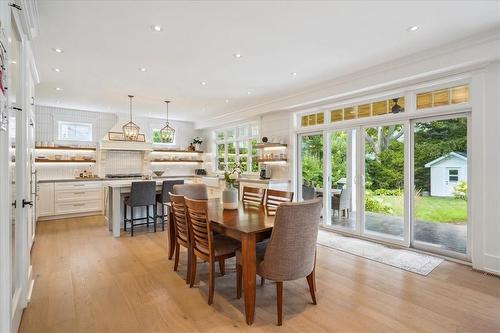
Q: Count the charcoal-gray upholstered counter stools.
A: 2